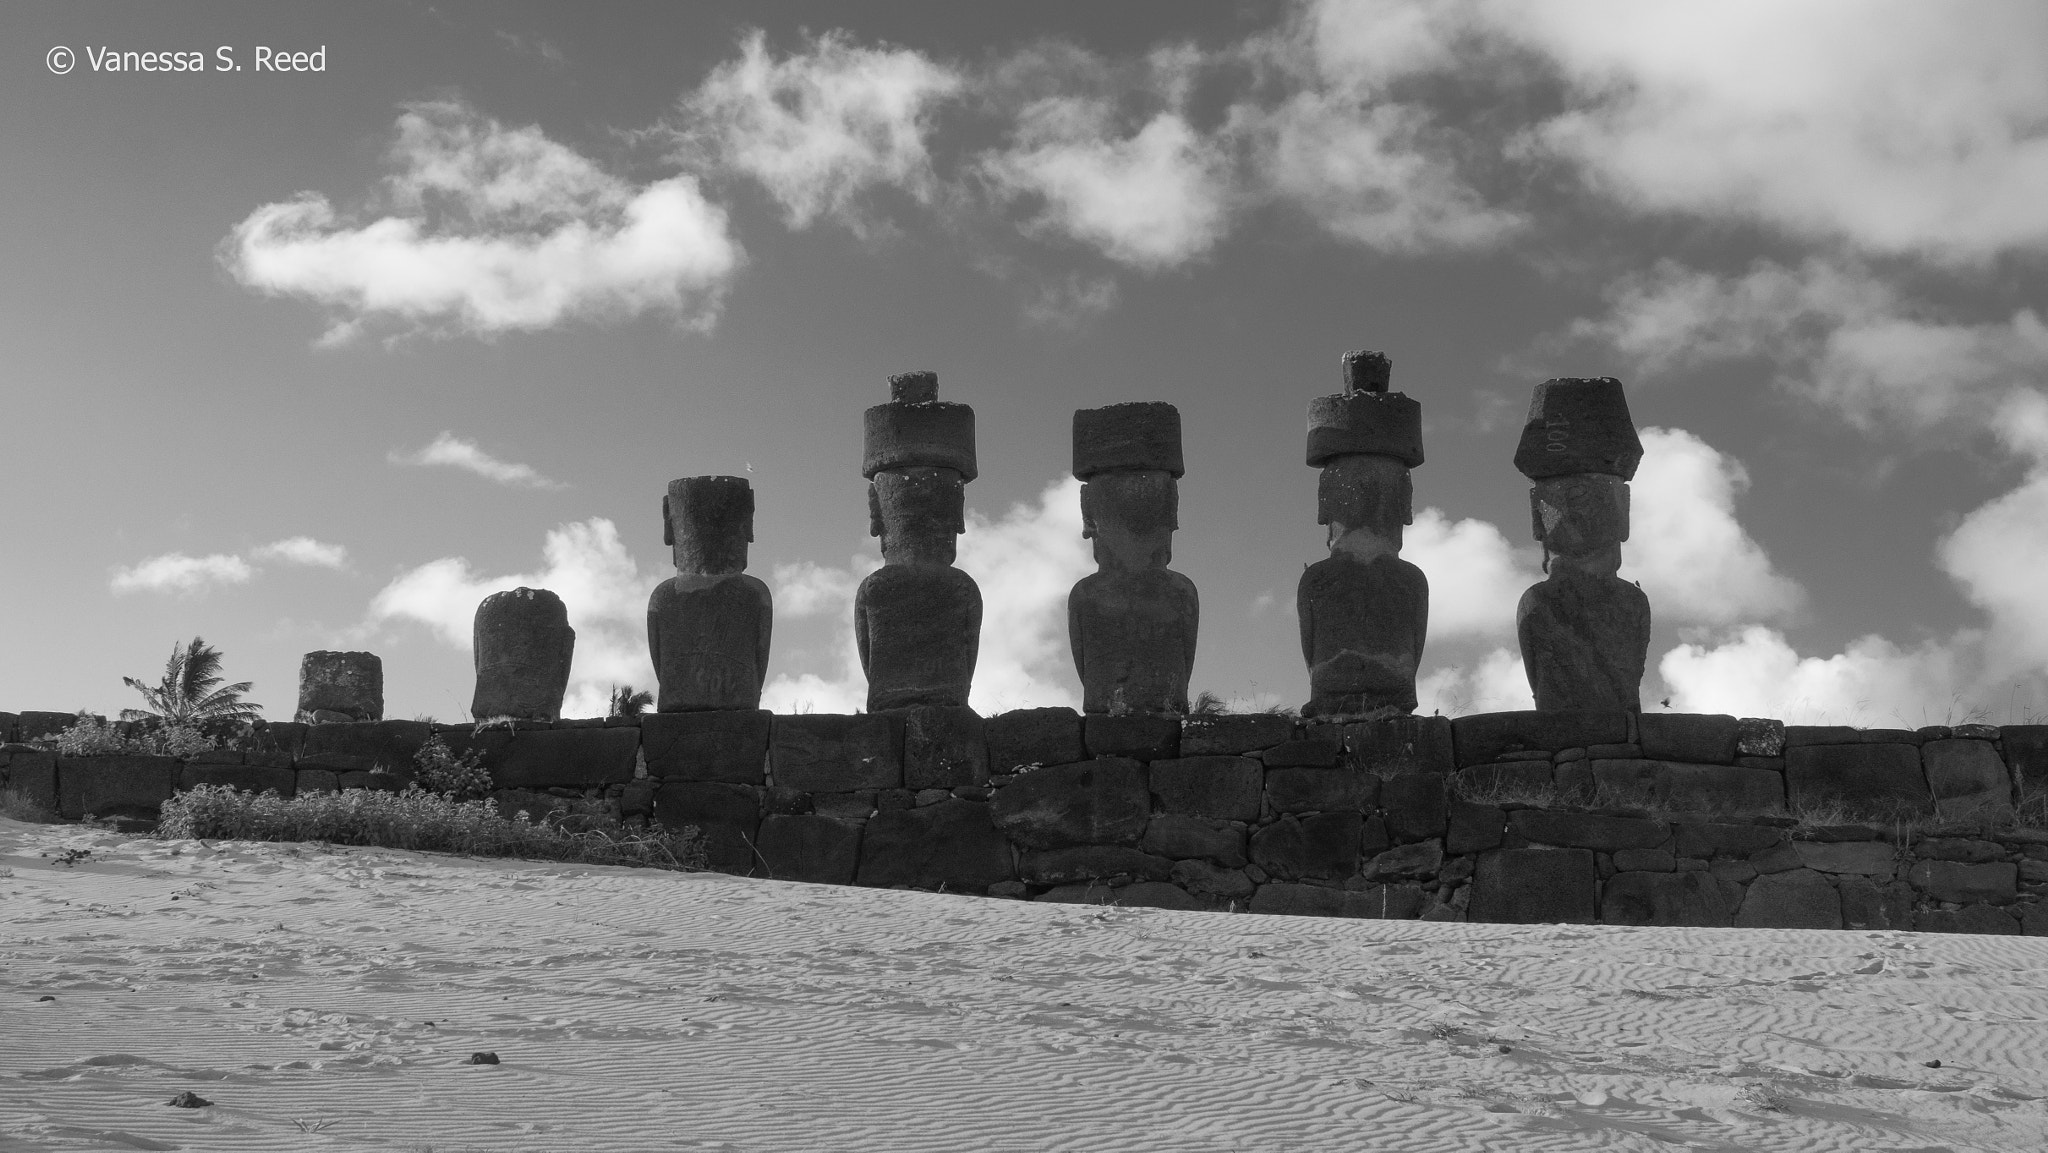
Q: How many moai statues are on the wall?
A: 7